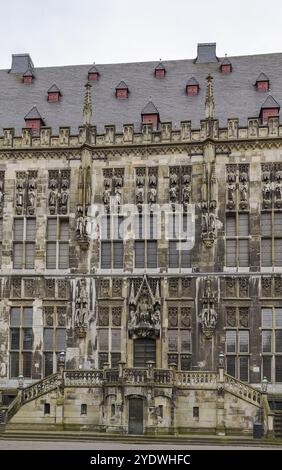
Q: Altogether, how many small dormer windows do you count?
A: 11